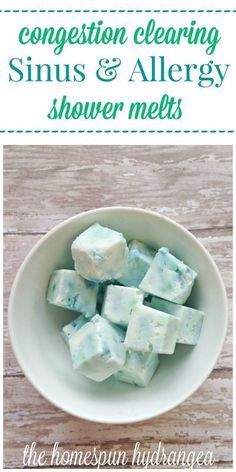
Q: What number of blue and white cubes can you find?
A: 10